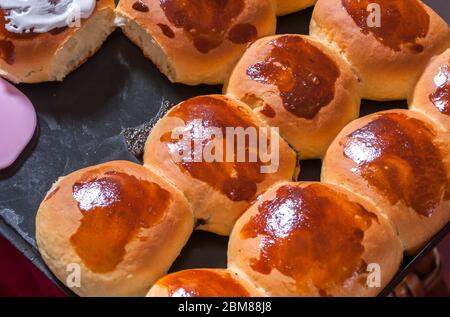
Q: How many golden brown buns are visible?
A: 11